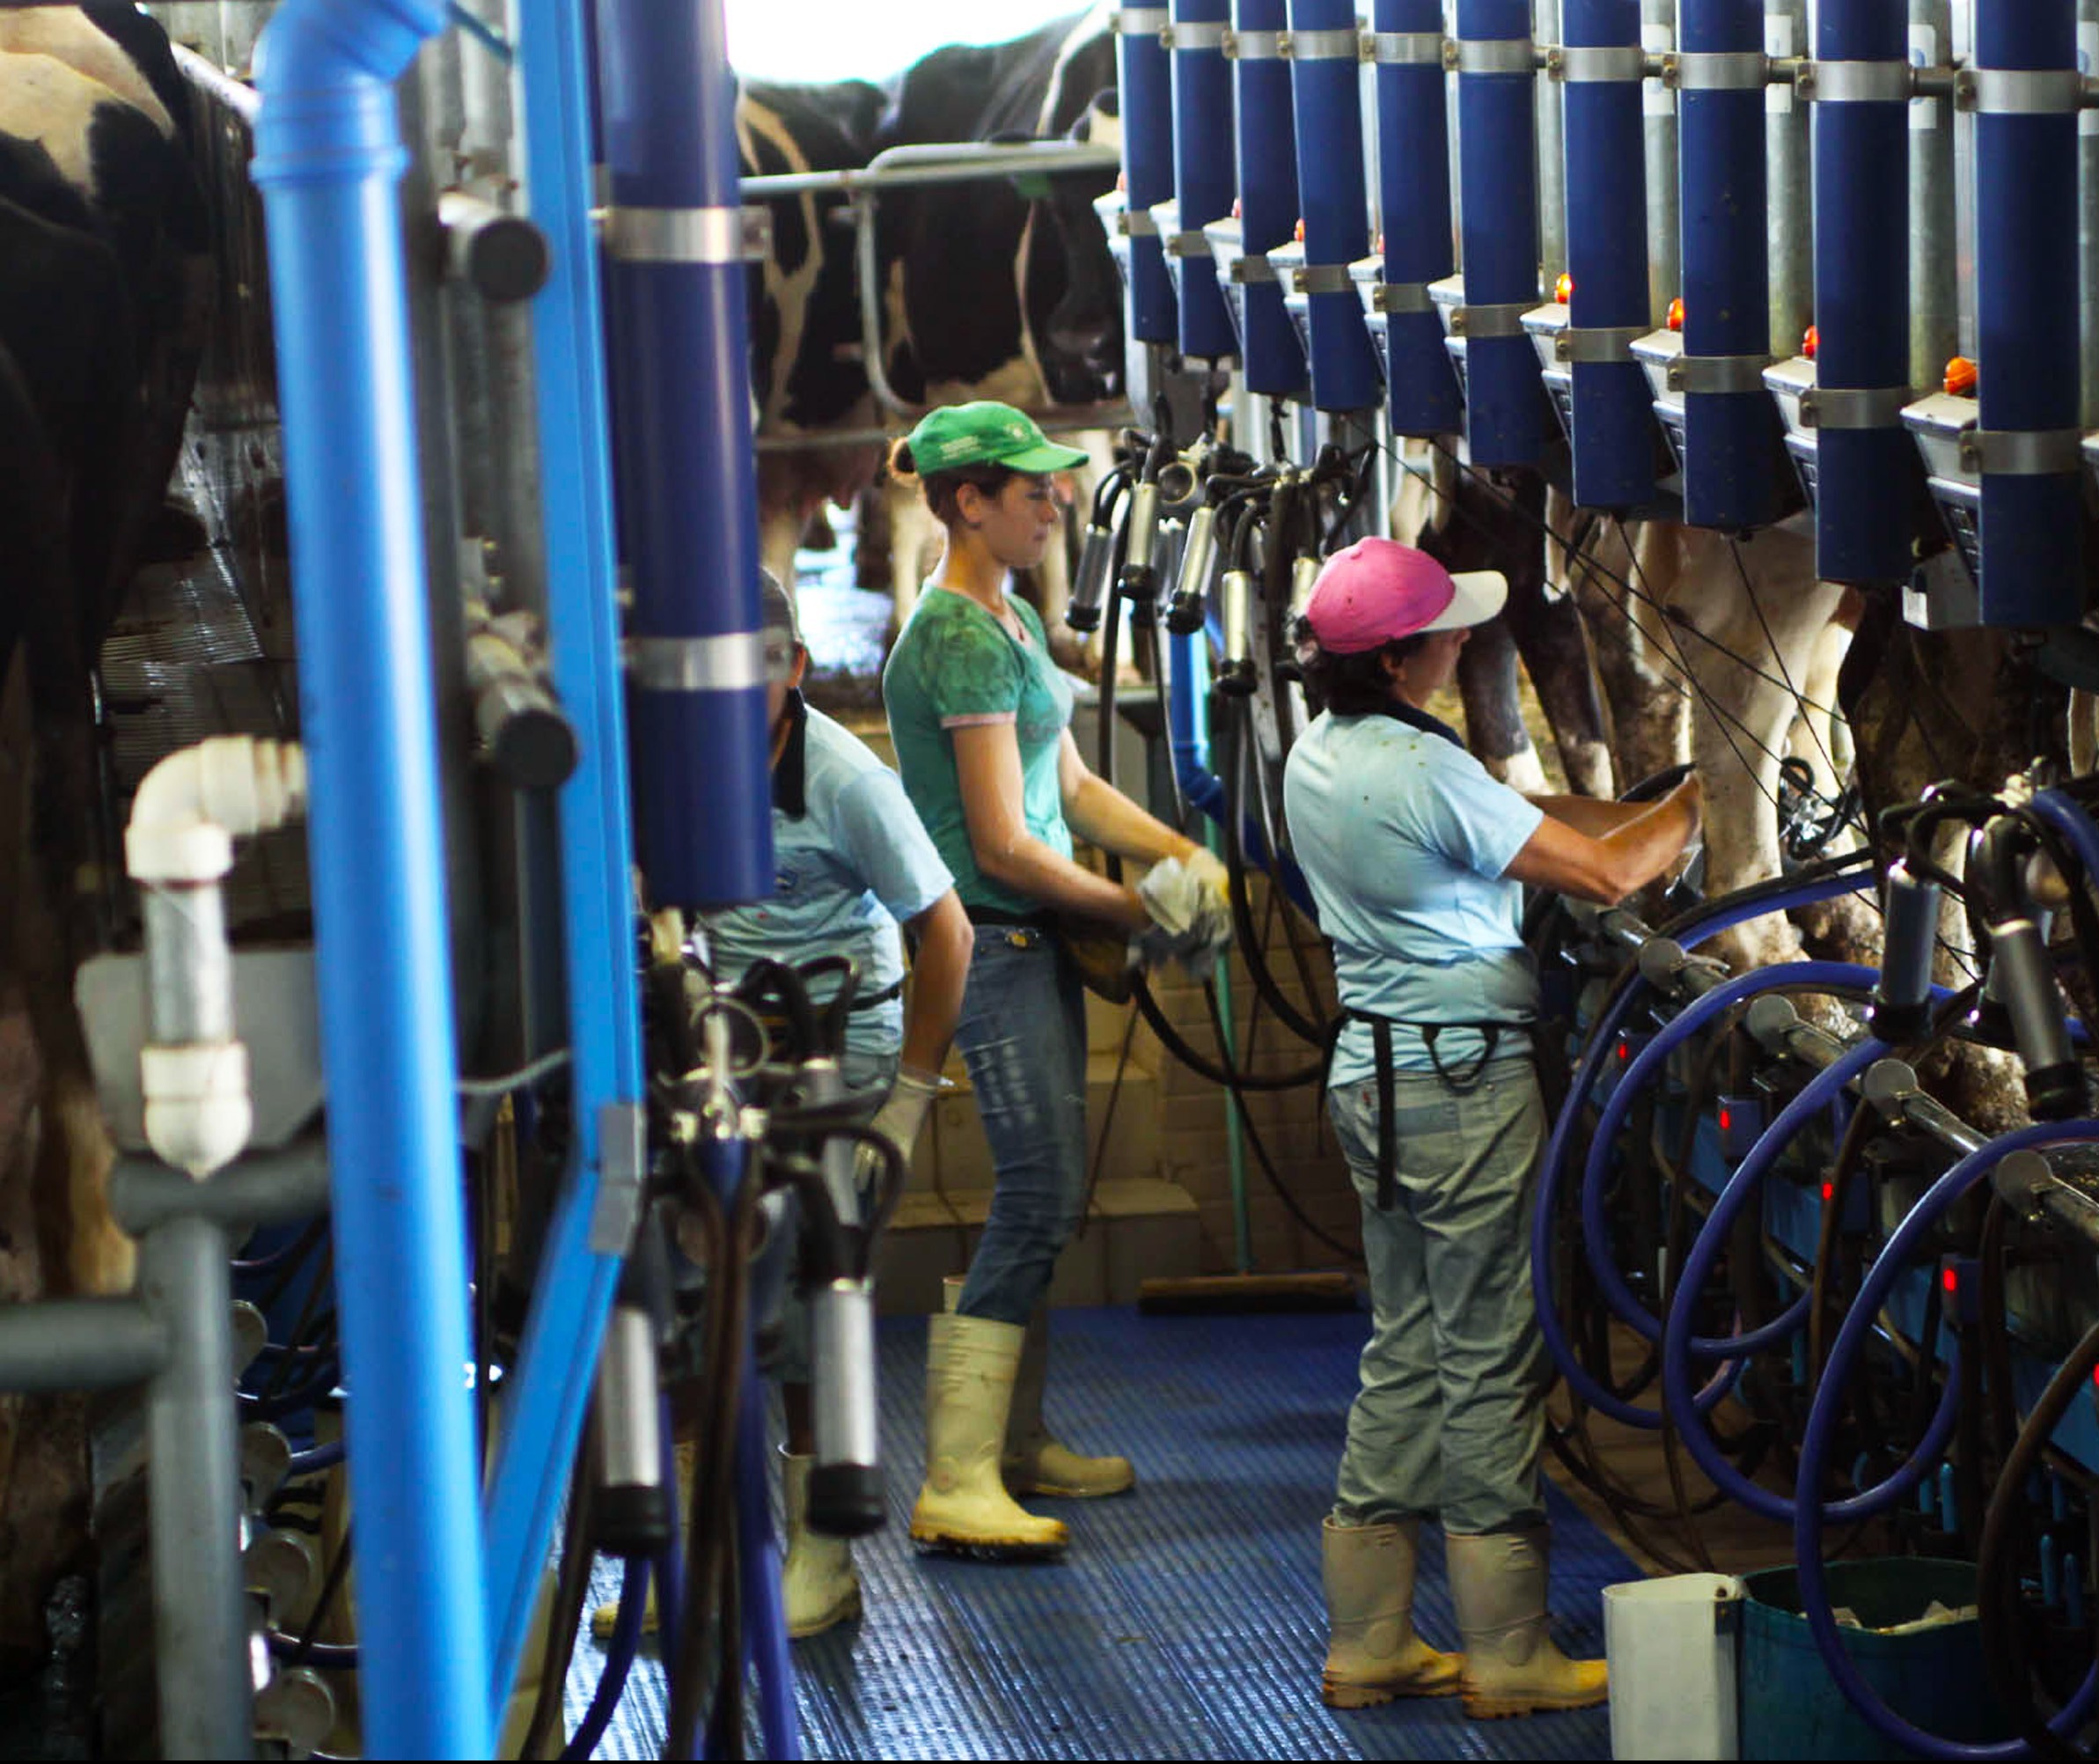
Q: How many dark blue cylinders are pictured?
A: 11